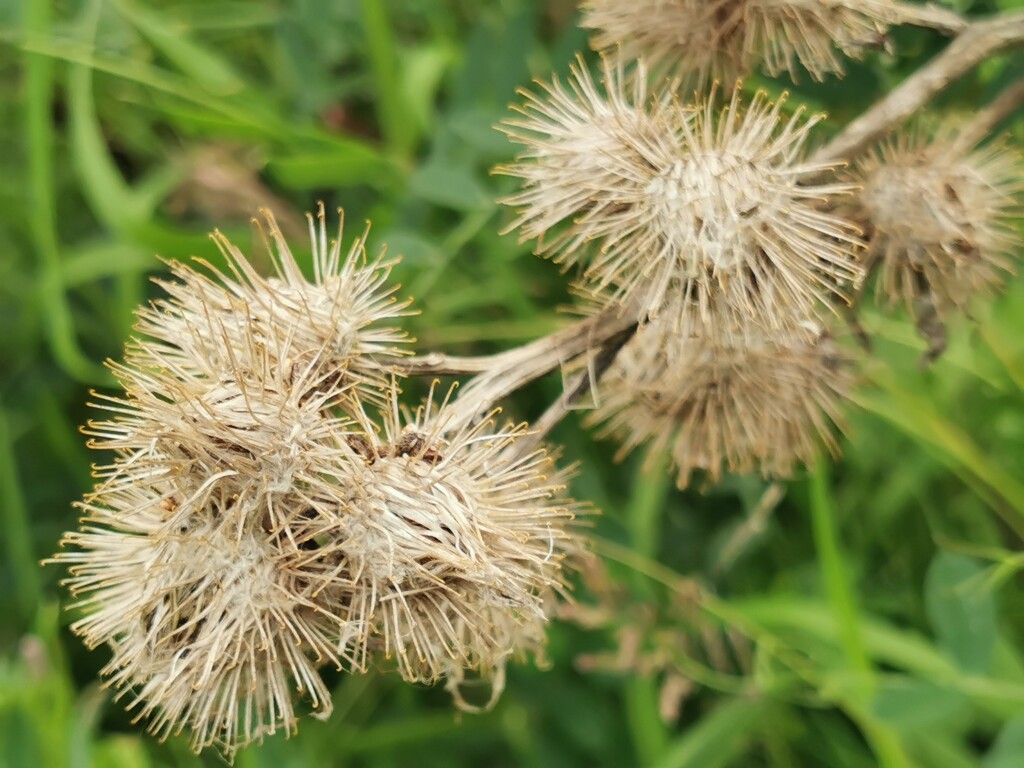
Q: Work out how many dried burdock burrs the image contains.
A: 9